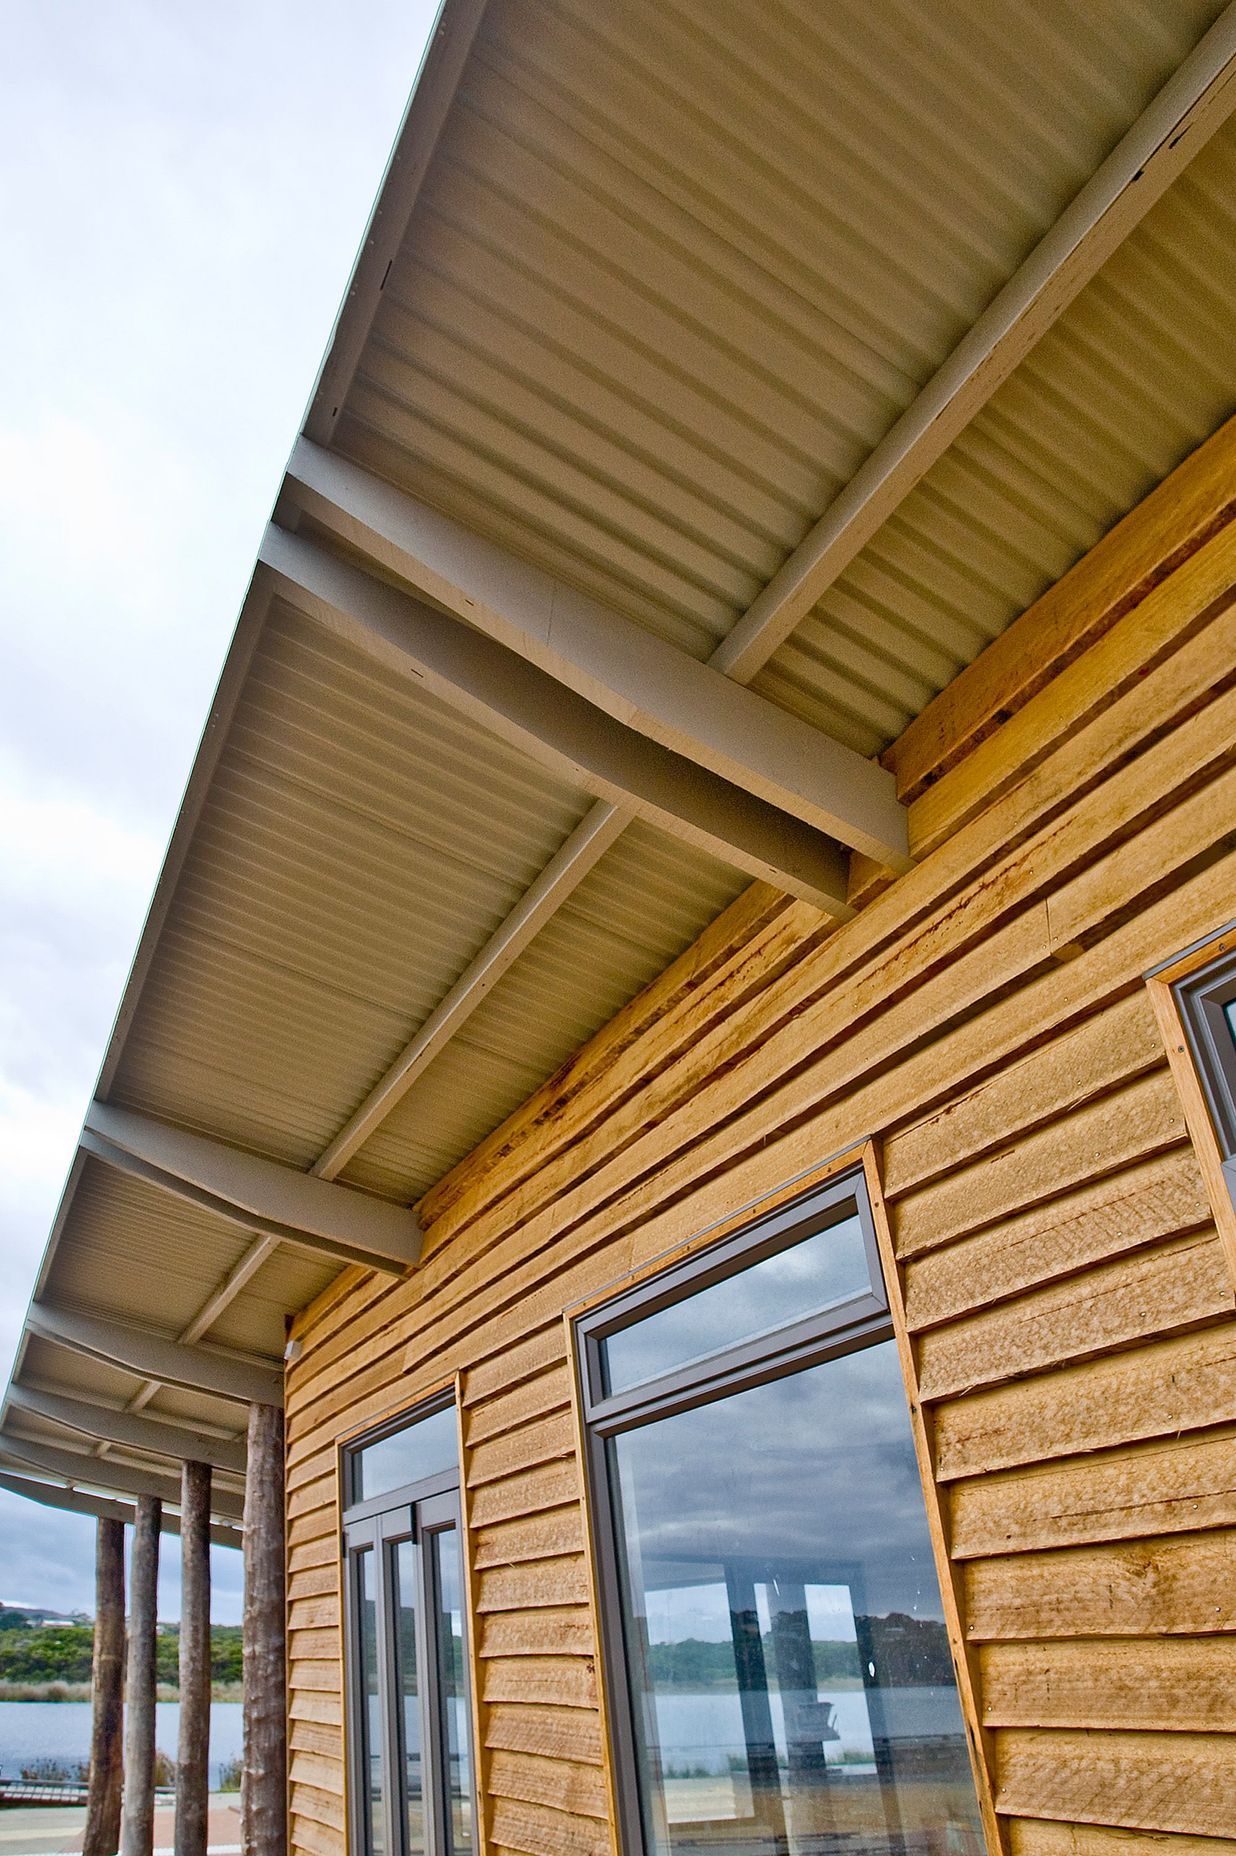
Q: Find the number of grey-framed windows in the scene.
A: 3